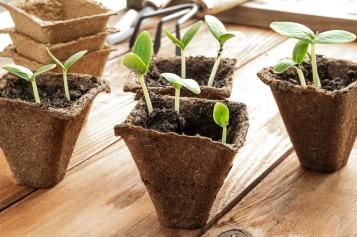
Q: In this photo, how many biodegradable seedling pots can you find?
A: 7